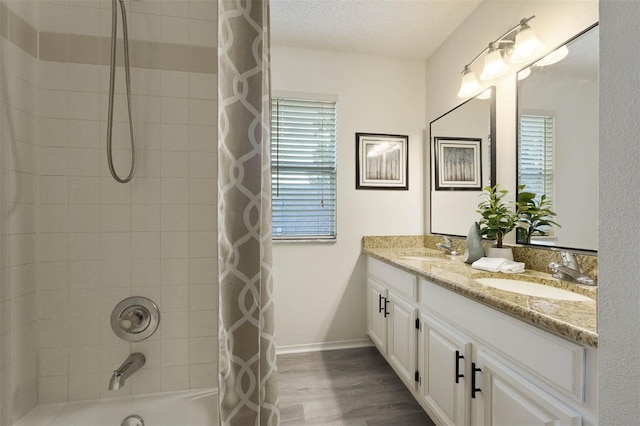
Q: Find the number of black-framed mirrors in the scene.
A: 2